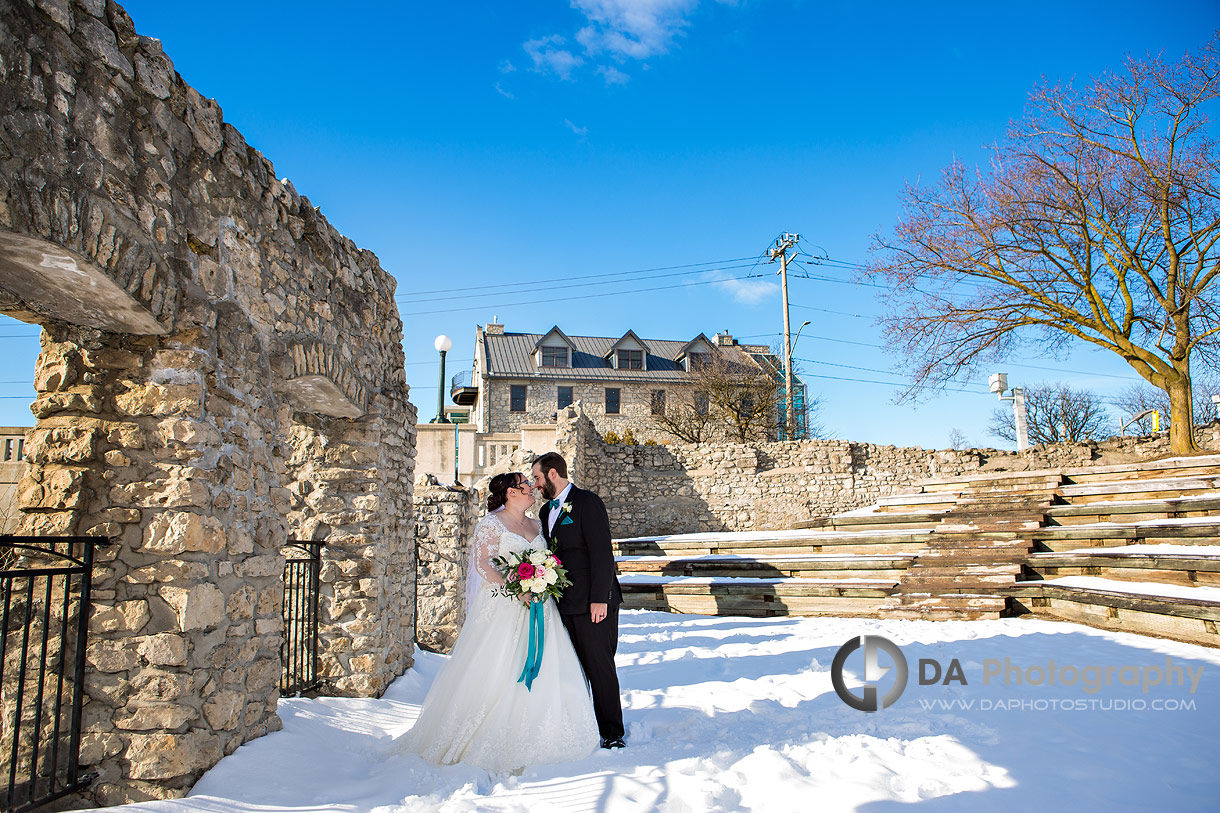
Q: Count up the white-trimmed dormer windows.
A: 3